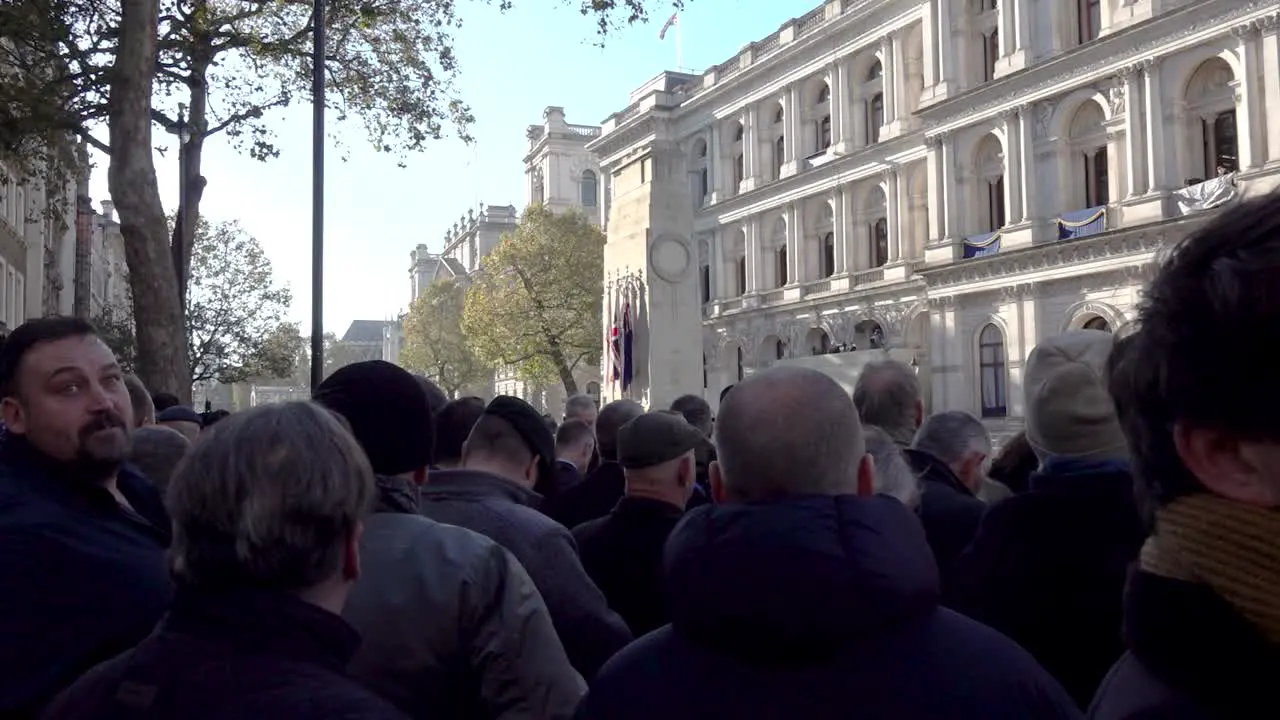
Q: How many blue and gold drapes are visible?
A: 2